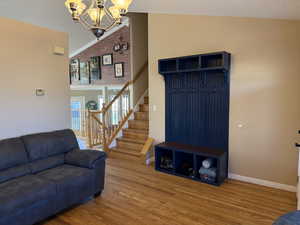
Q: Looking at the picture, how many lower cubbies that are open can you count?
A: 3